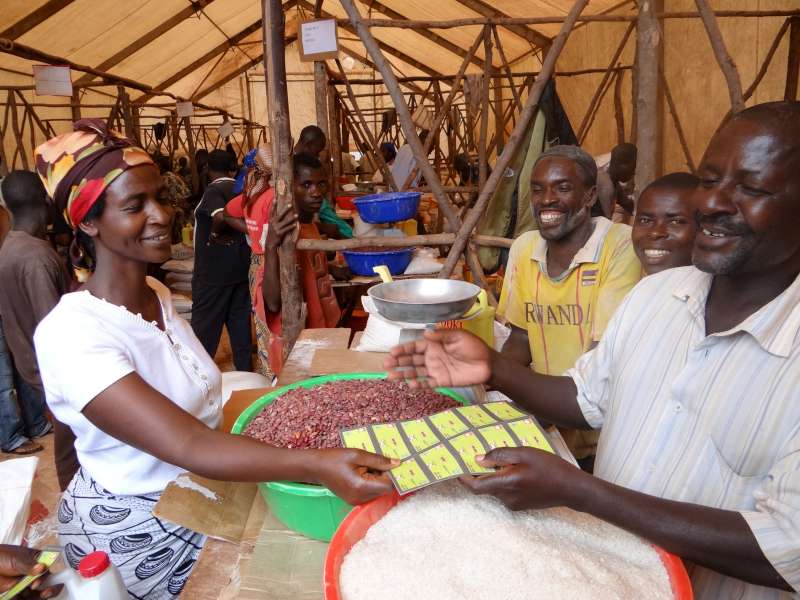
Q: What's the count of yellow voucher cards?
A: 11